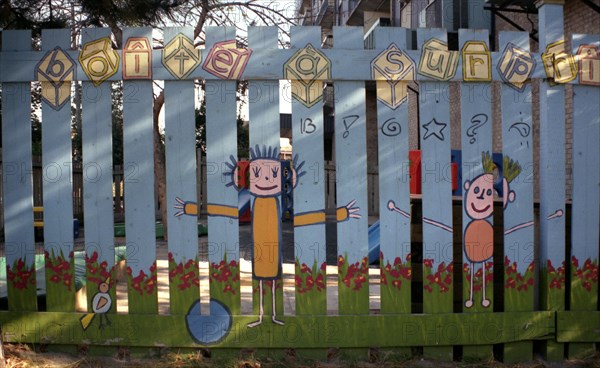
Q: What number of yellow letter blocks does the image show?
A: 3